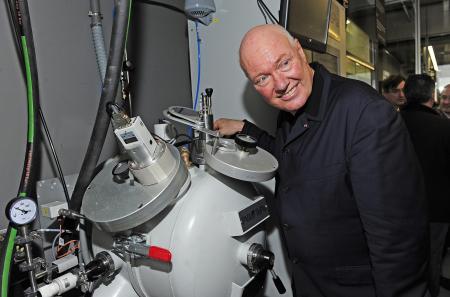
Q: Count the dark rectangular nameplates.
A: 1